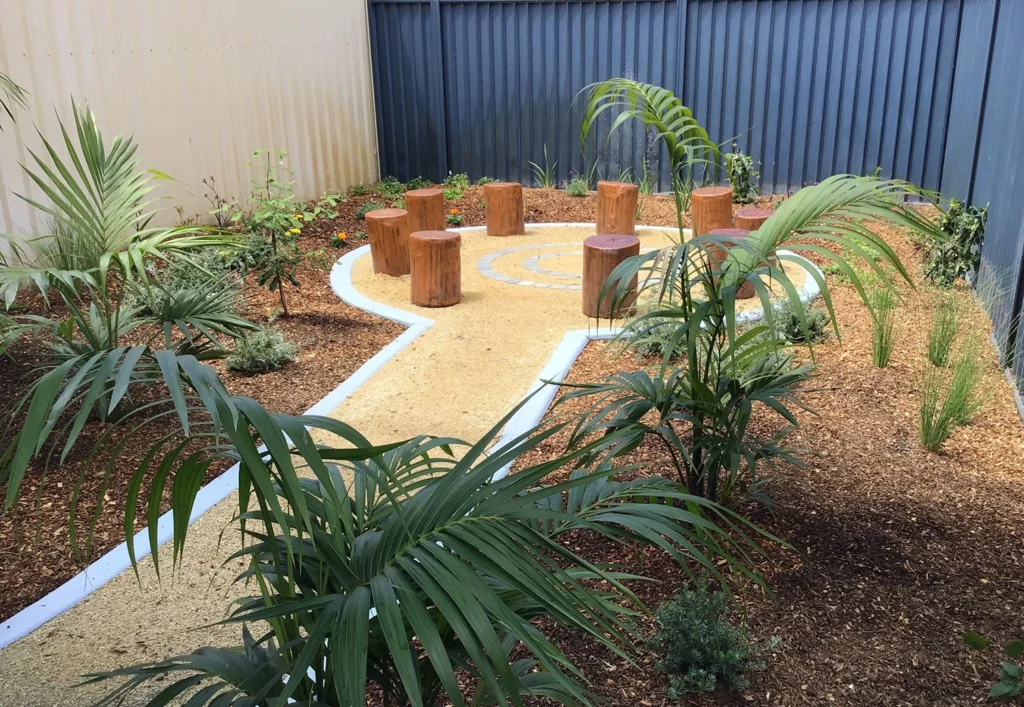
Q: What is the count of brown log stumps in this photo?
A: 9